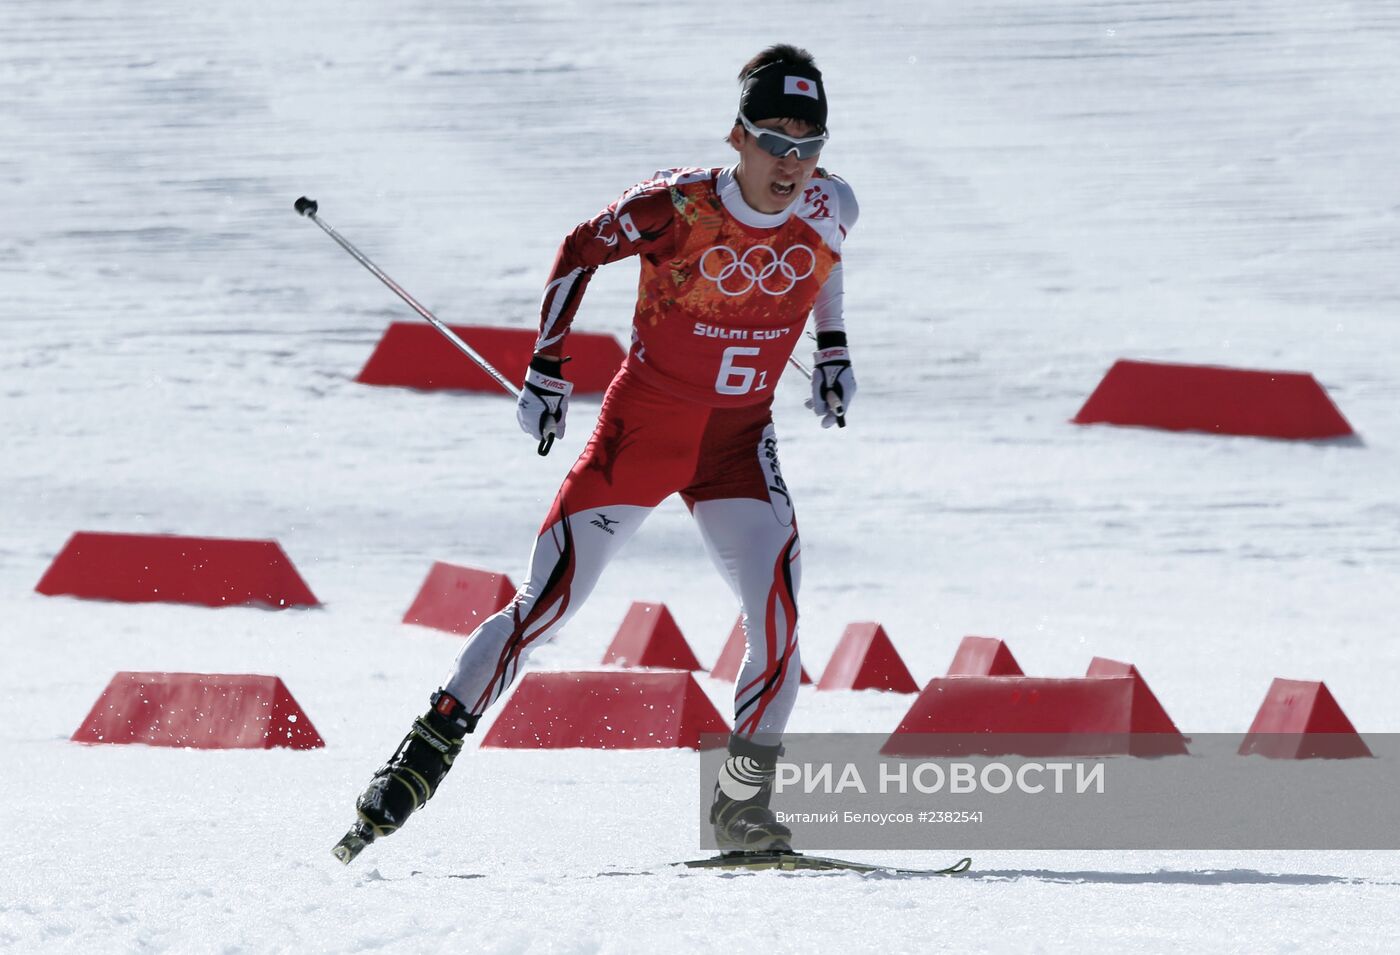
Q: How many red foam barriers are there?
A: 13